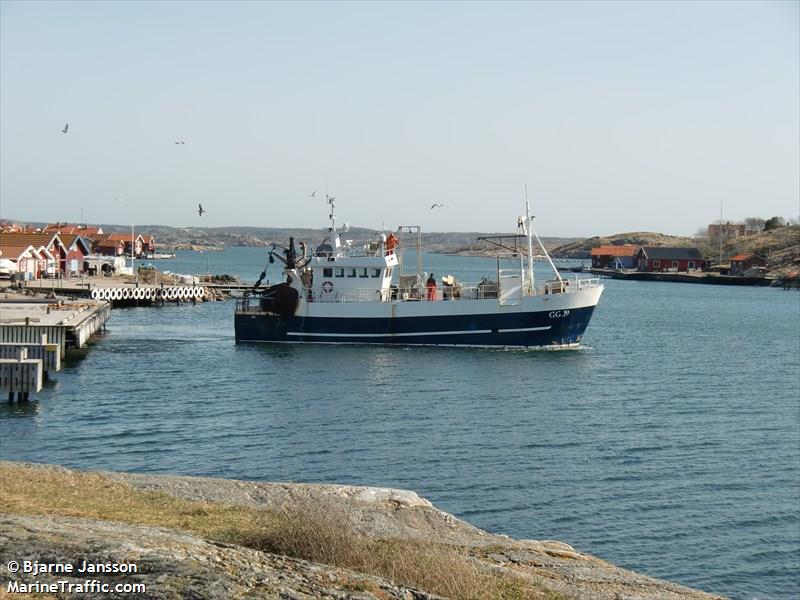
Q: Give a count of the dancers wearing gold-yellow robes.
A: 0